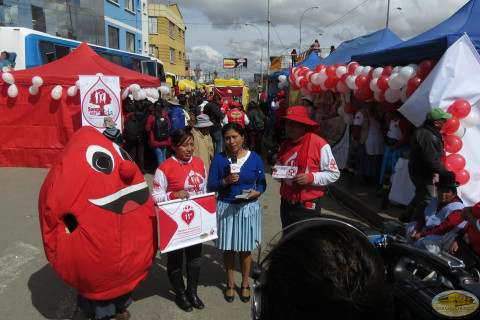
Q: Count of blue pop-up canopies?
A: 3